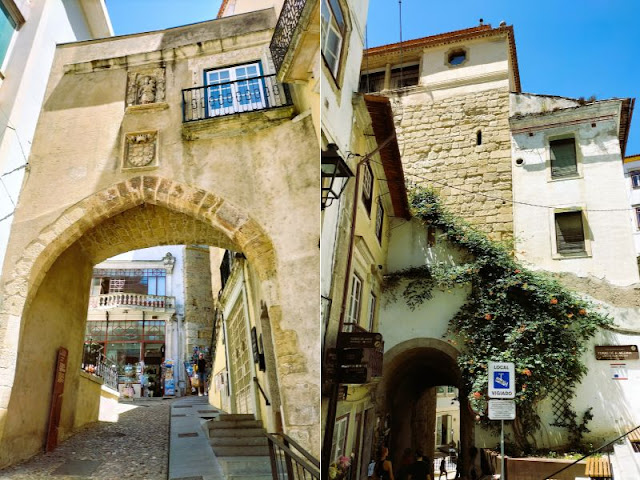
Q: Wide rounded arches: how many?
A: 2